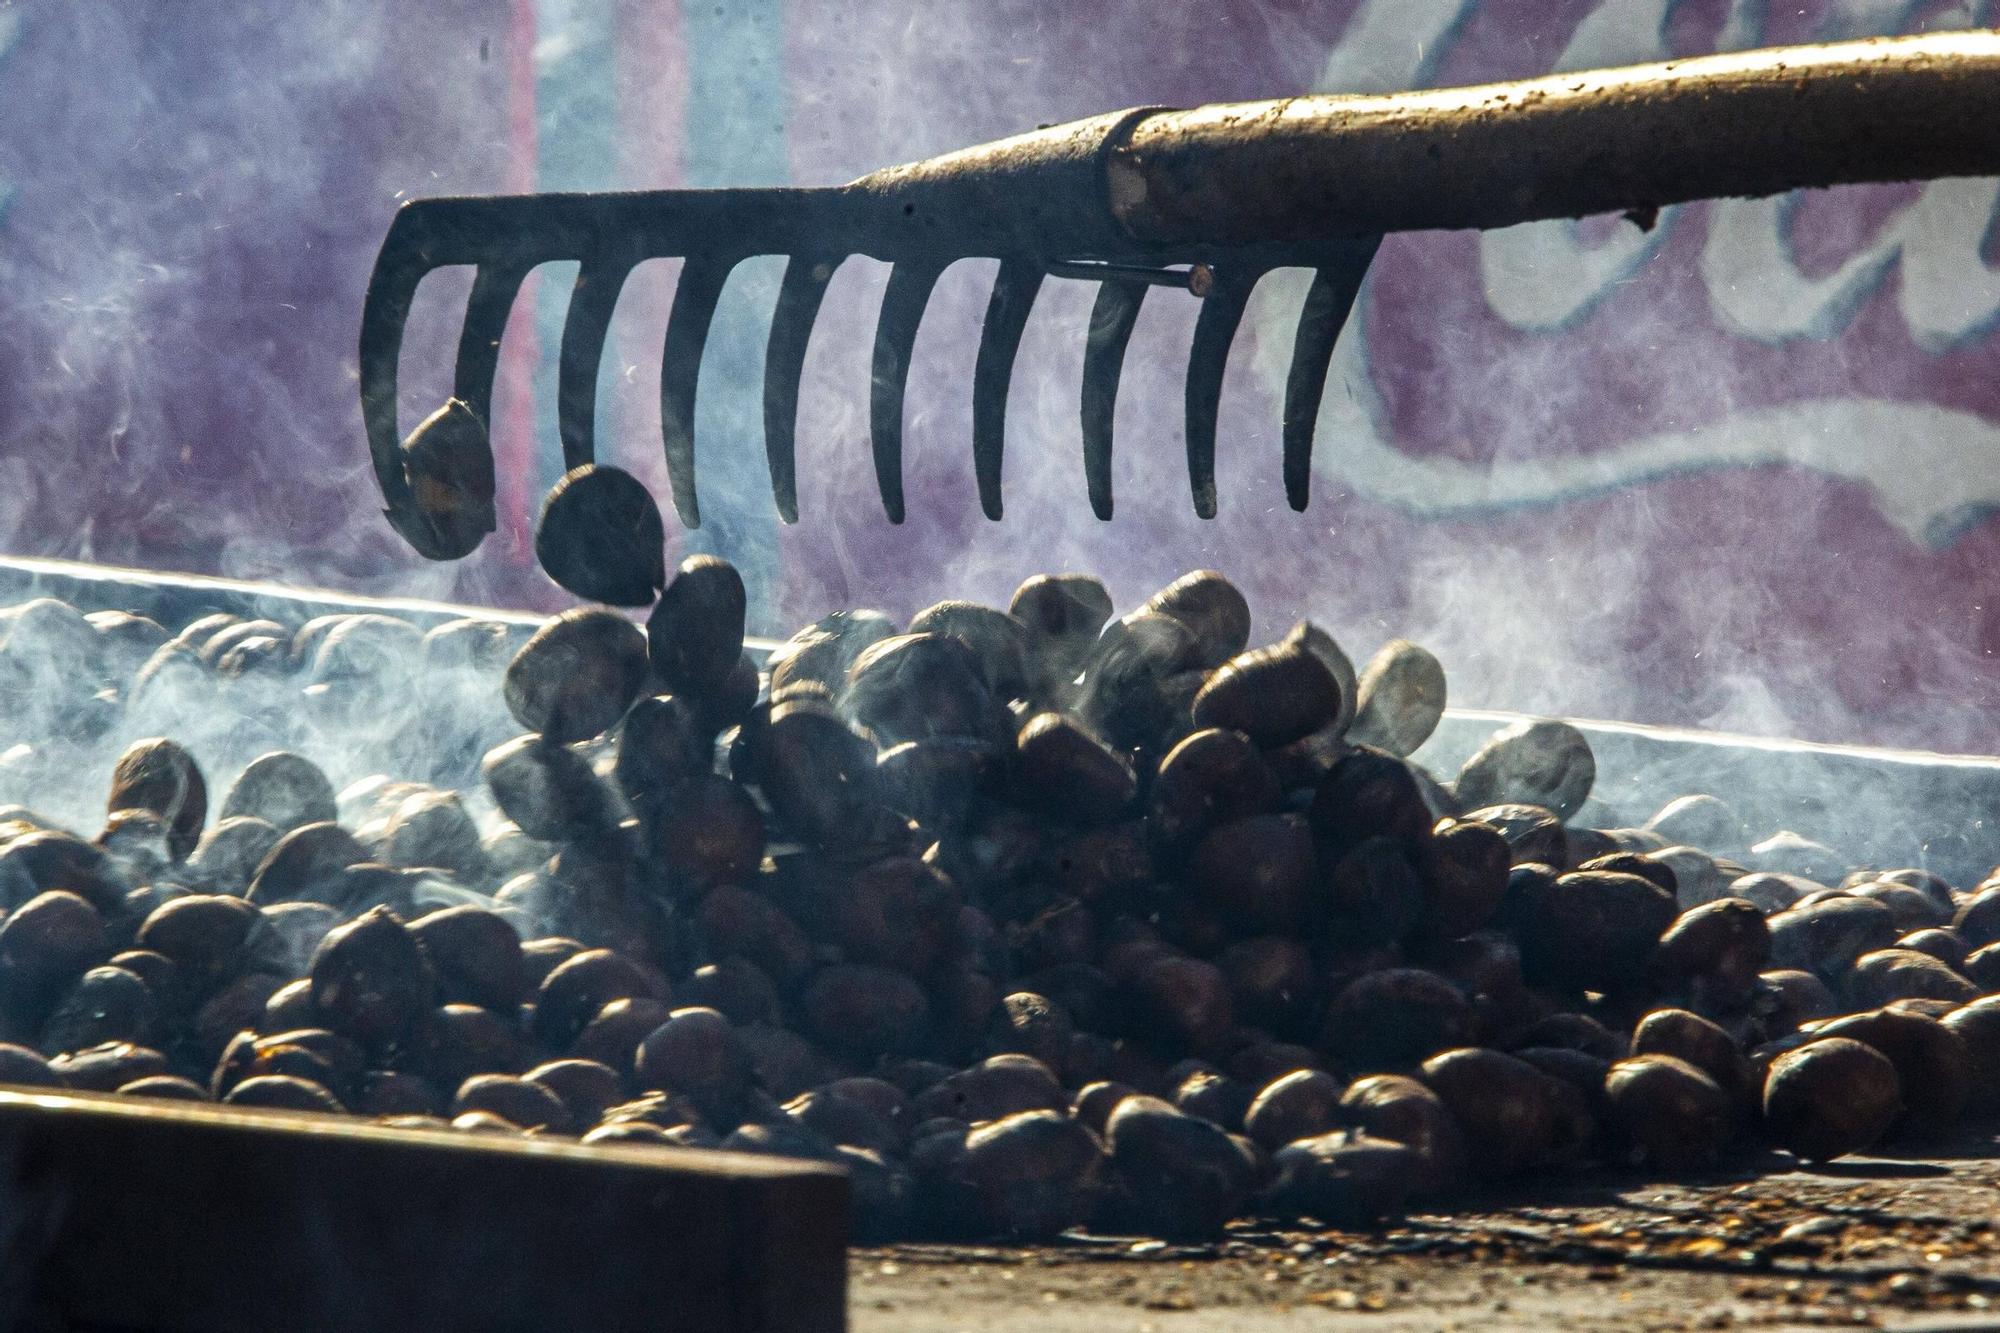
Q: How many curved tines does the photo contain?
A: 10